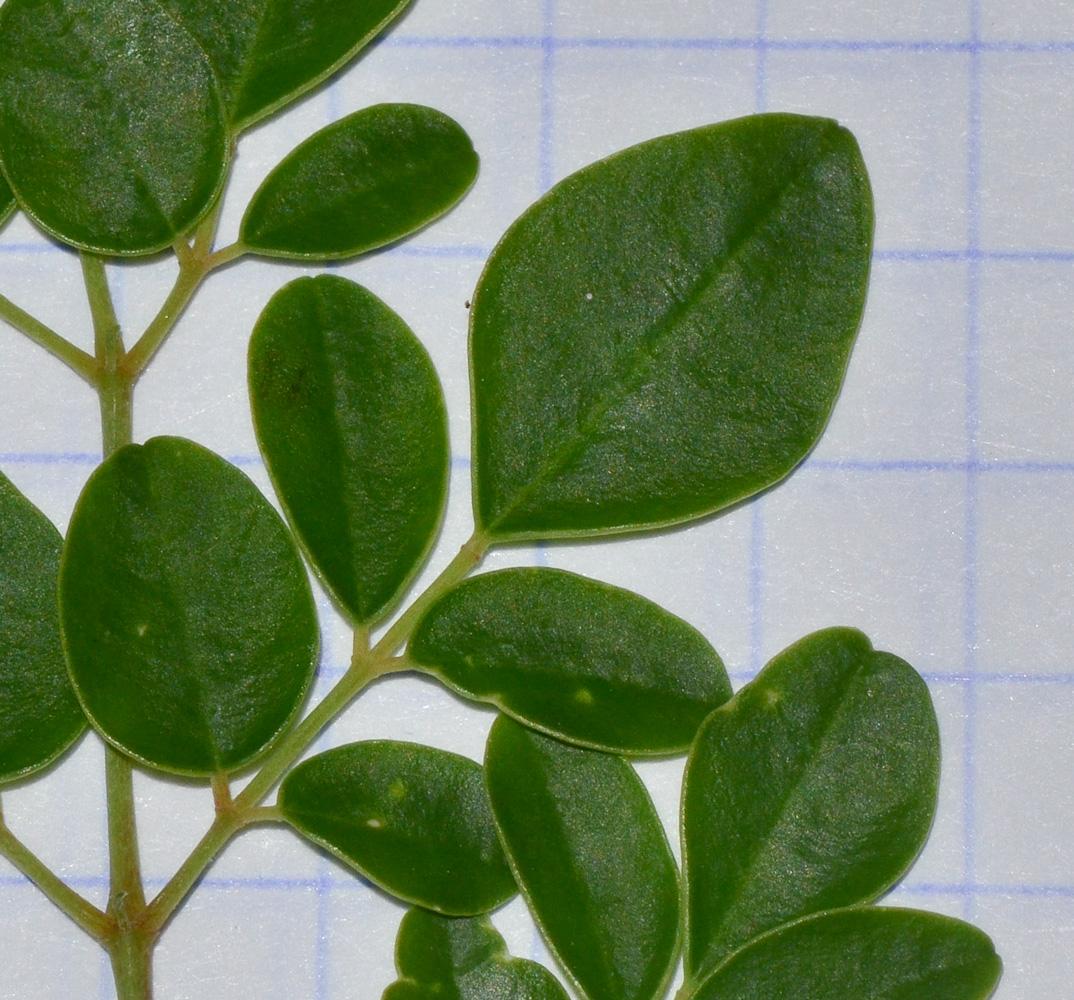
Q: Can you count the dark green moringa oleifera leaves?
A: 14